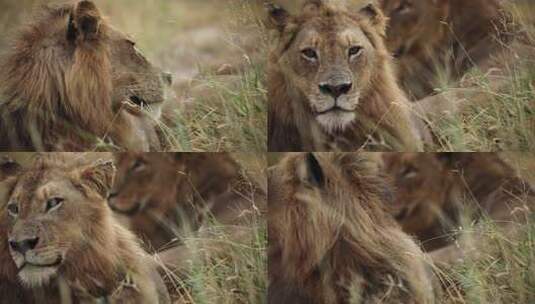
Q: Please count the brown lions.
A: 7